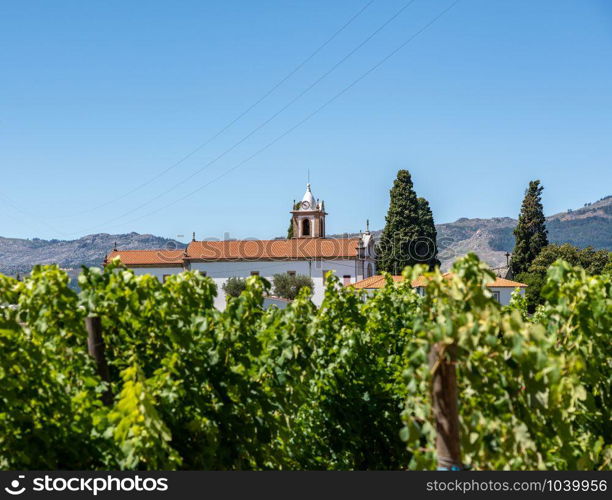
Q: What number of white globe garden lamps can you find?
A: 0